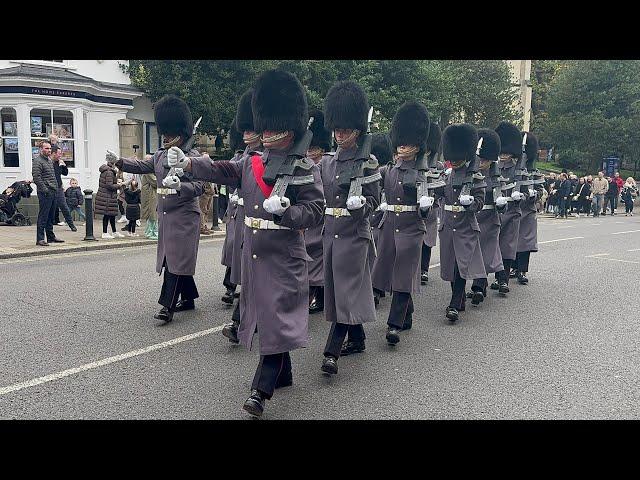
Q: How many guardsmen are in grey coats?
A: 13